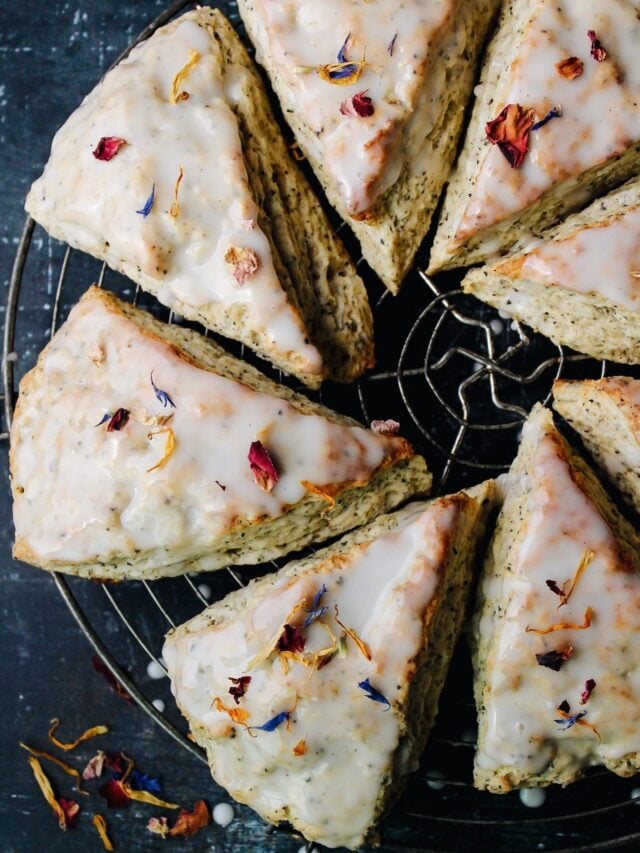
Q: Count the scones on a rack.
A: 8